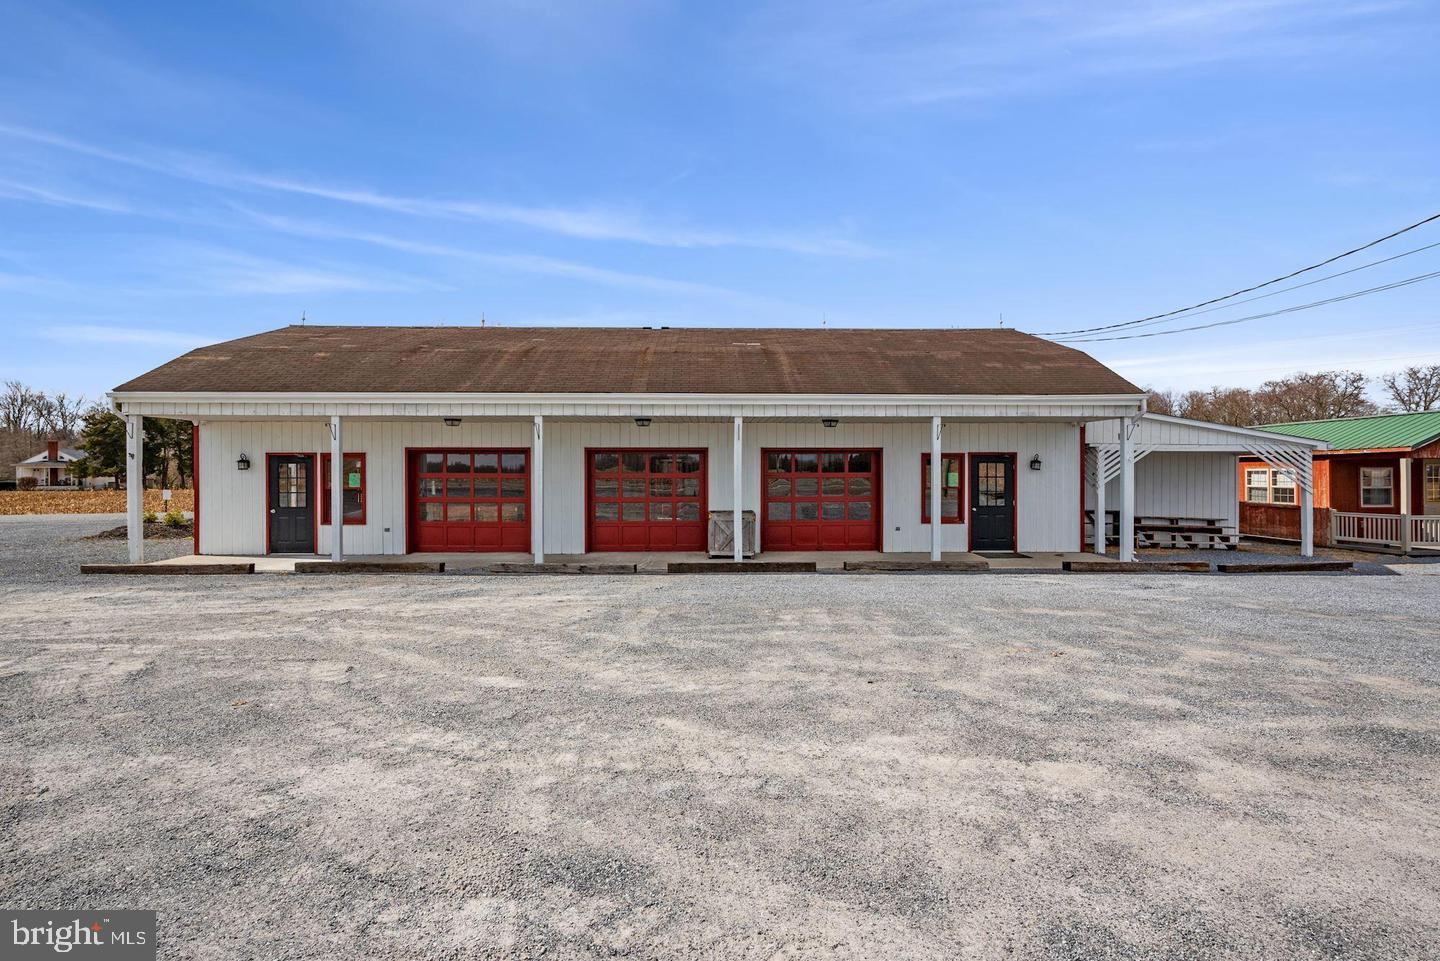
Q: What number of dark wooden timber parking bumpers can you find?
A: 7